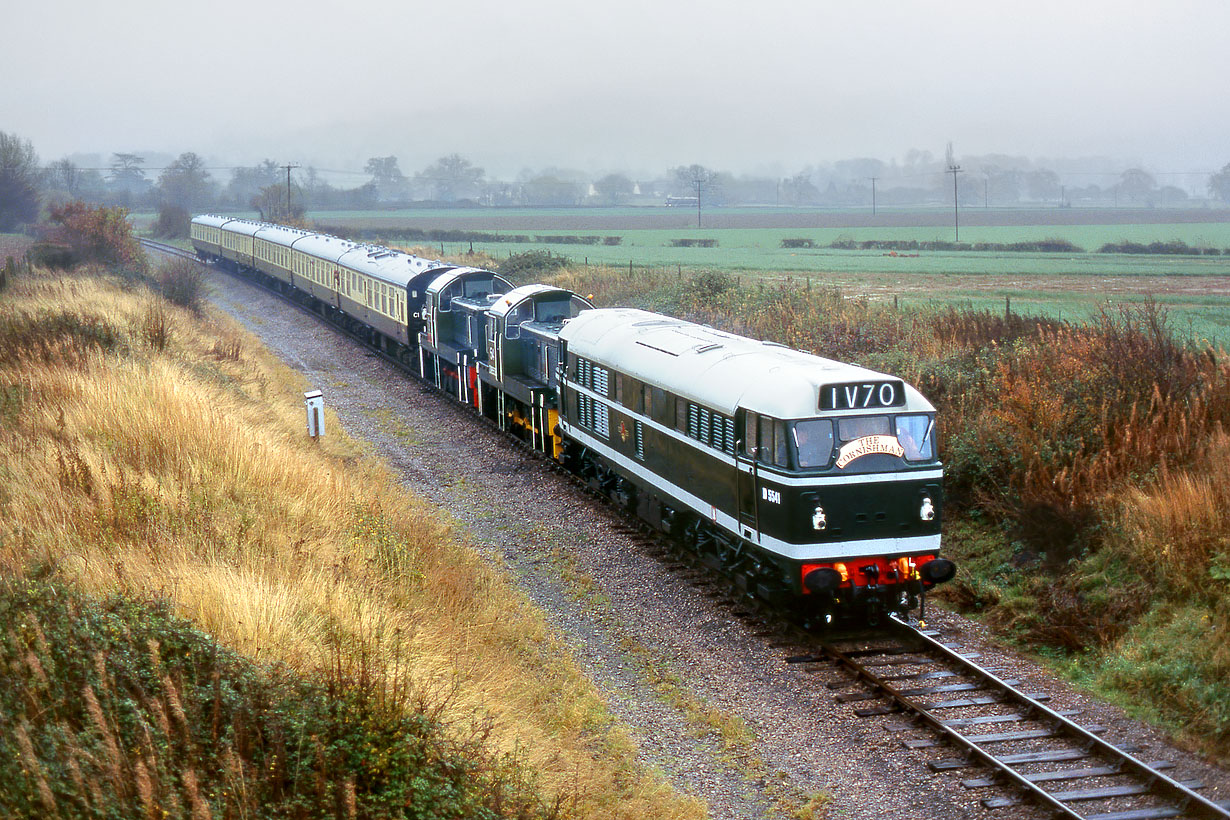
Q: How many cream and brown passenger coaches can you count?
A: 5